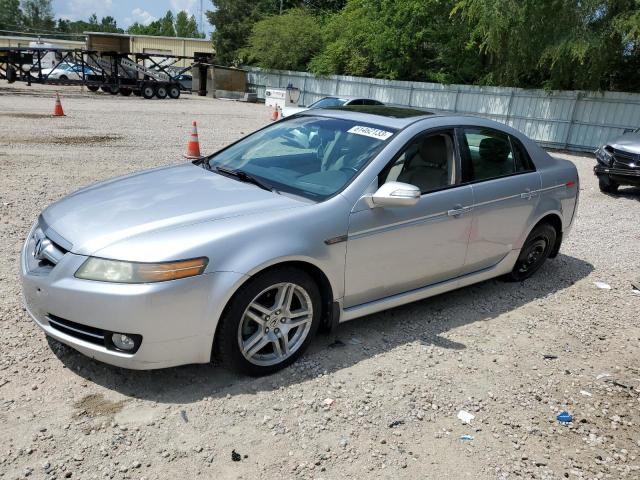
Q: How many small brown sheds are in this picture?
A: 1